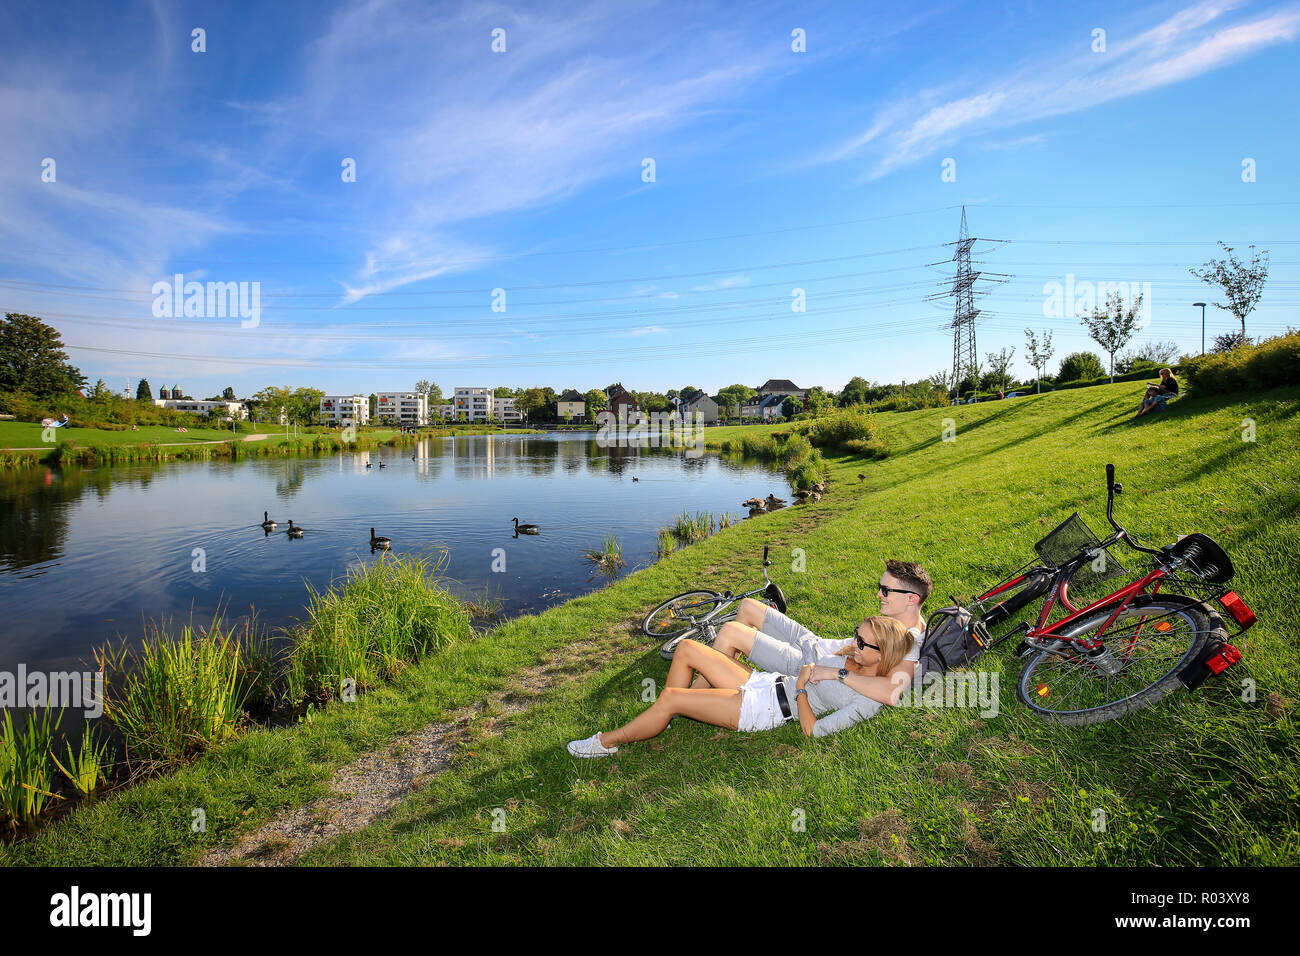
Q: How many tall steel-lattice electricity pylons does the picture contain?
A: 1